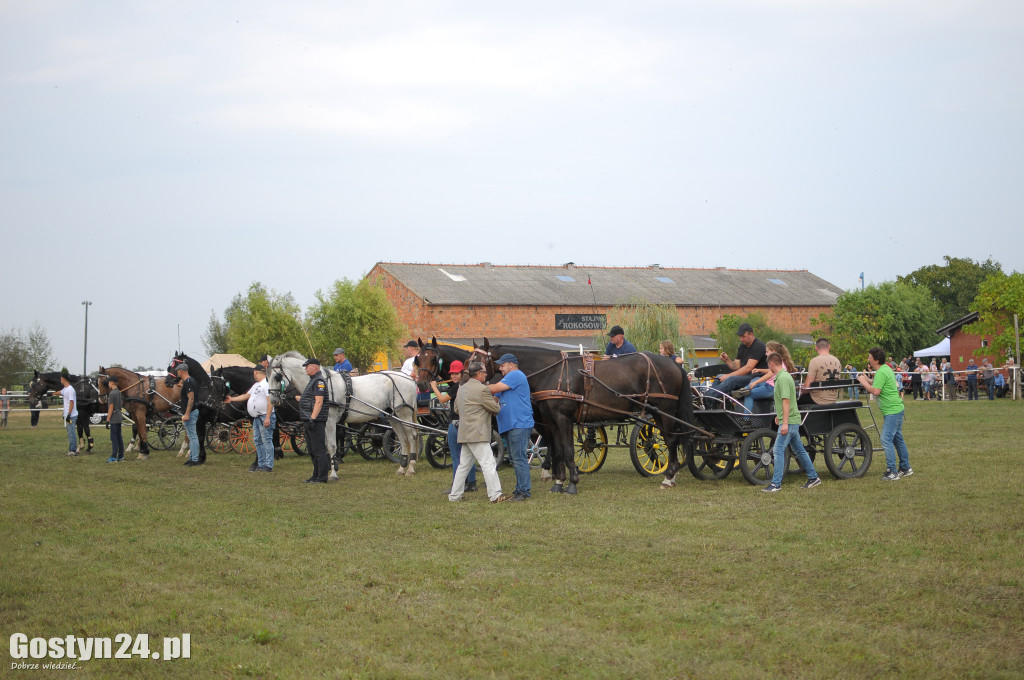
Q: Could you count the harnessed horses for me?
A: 7